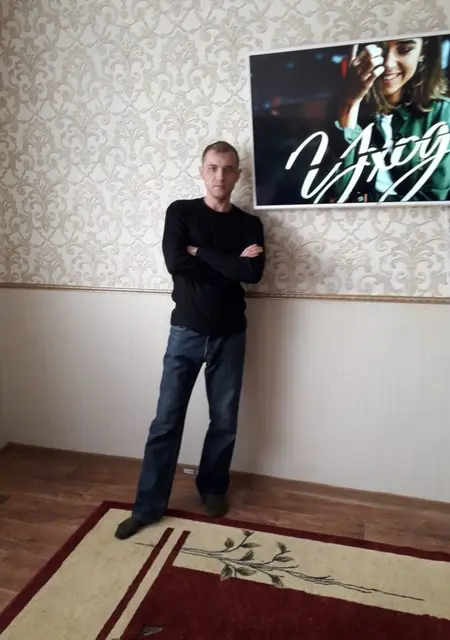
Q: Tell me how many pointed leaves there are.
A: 9